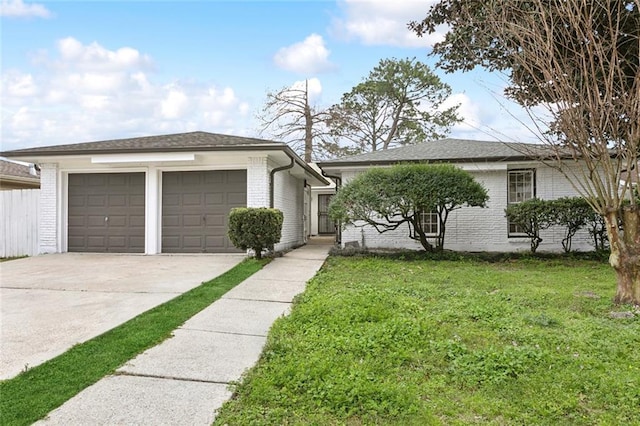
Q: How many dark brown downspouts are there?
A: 2